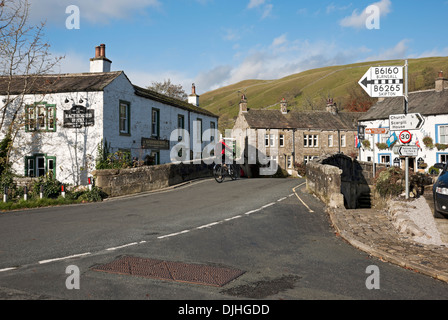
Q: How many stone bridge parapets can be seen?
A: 2